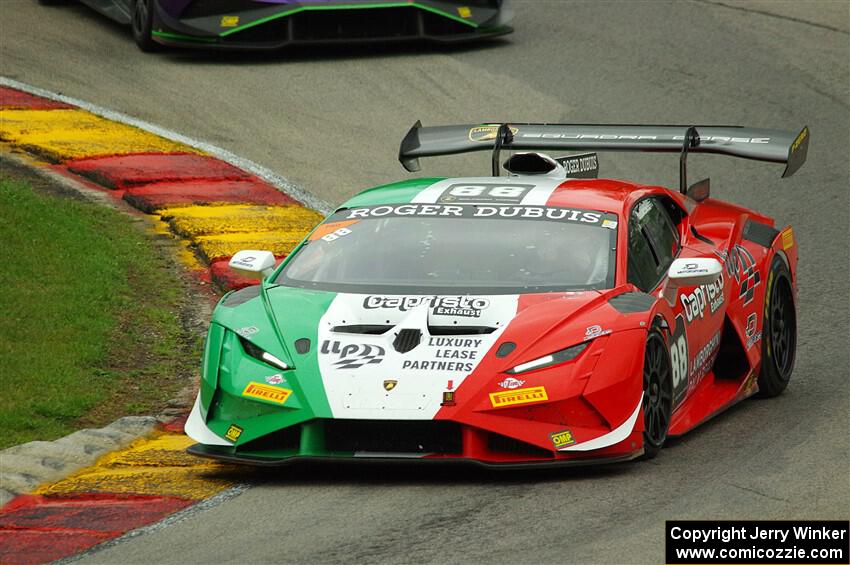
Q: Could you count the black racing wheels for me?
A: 3